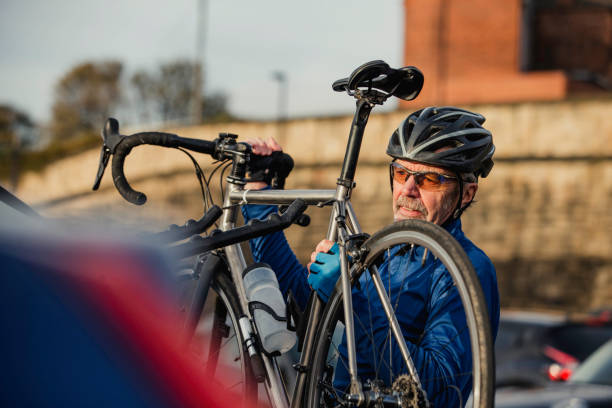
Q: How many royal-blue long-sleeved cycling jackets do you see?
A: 1